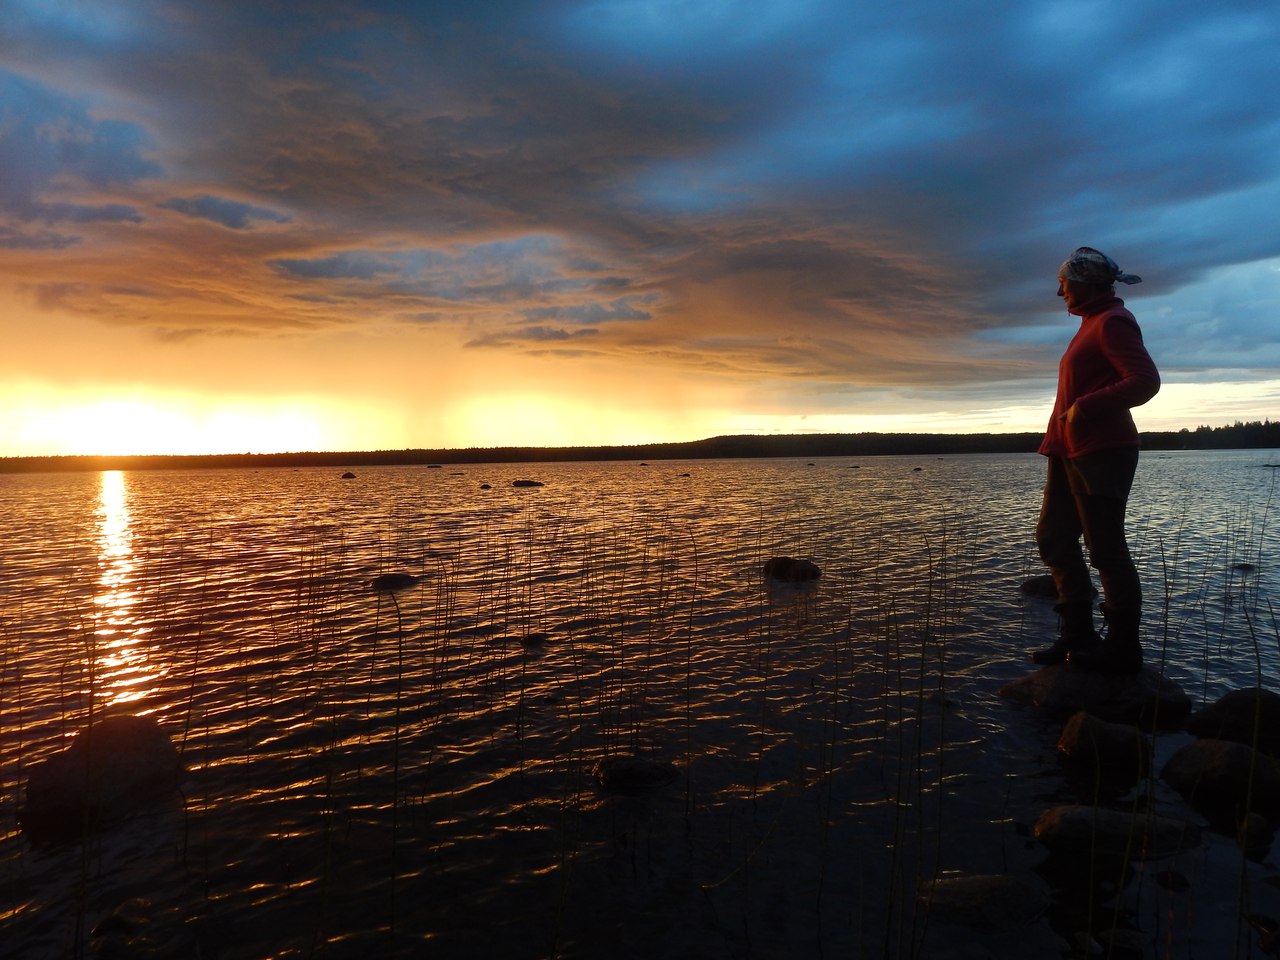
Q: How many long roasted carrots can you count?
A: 0